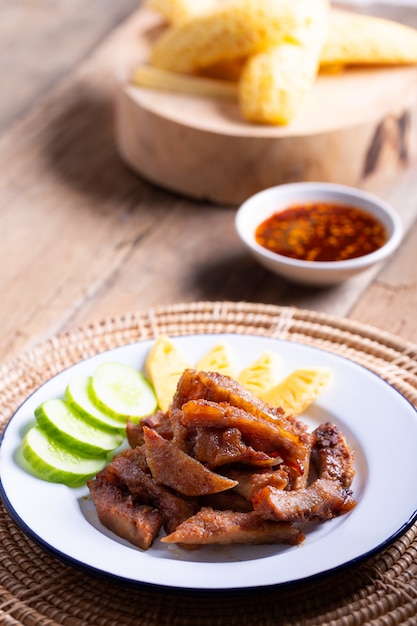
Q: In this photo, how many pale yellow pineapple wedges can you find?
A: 4